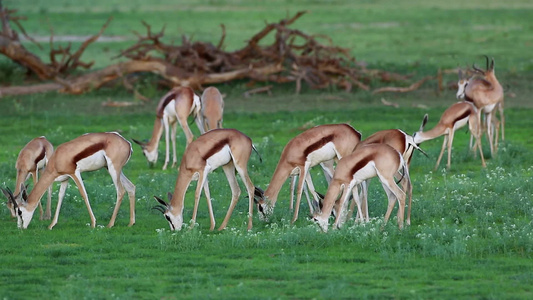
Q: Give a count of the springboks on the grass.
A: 11